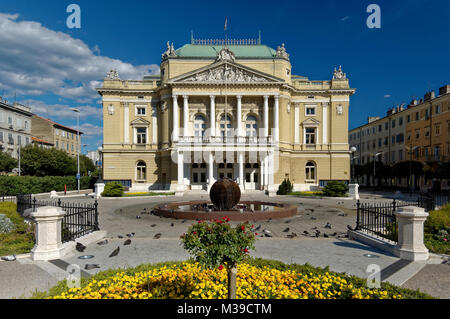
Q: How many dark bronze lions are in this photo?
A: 0